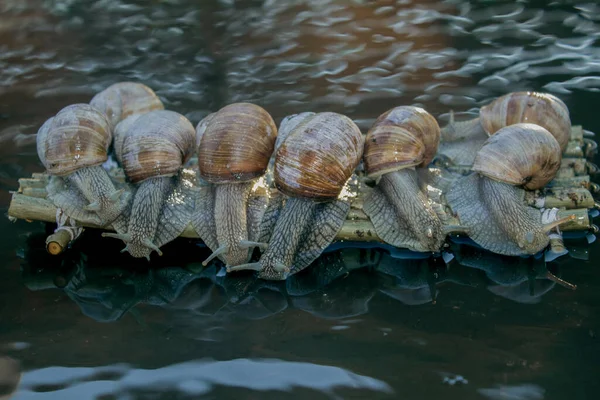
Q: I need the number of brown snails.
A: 8